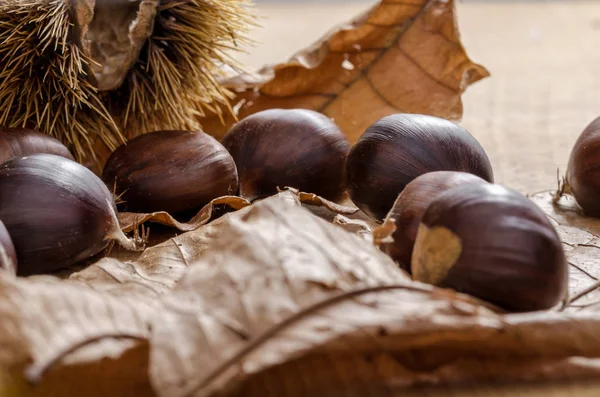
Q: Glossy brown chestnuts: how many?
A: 9